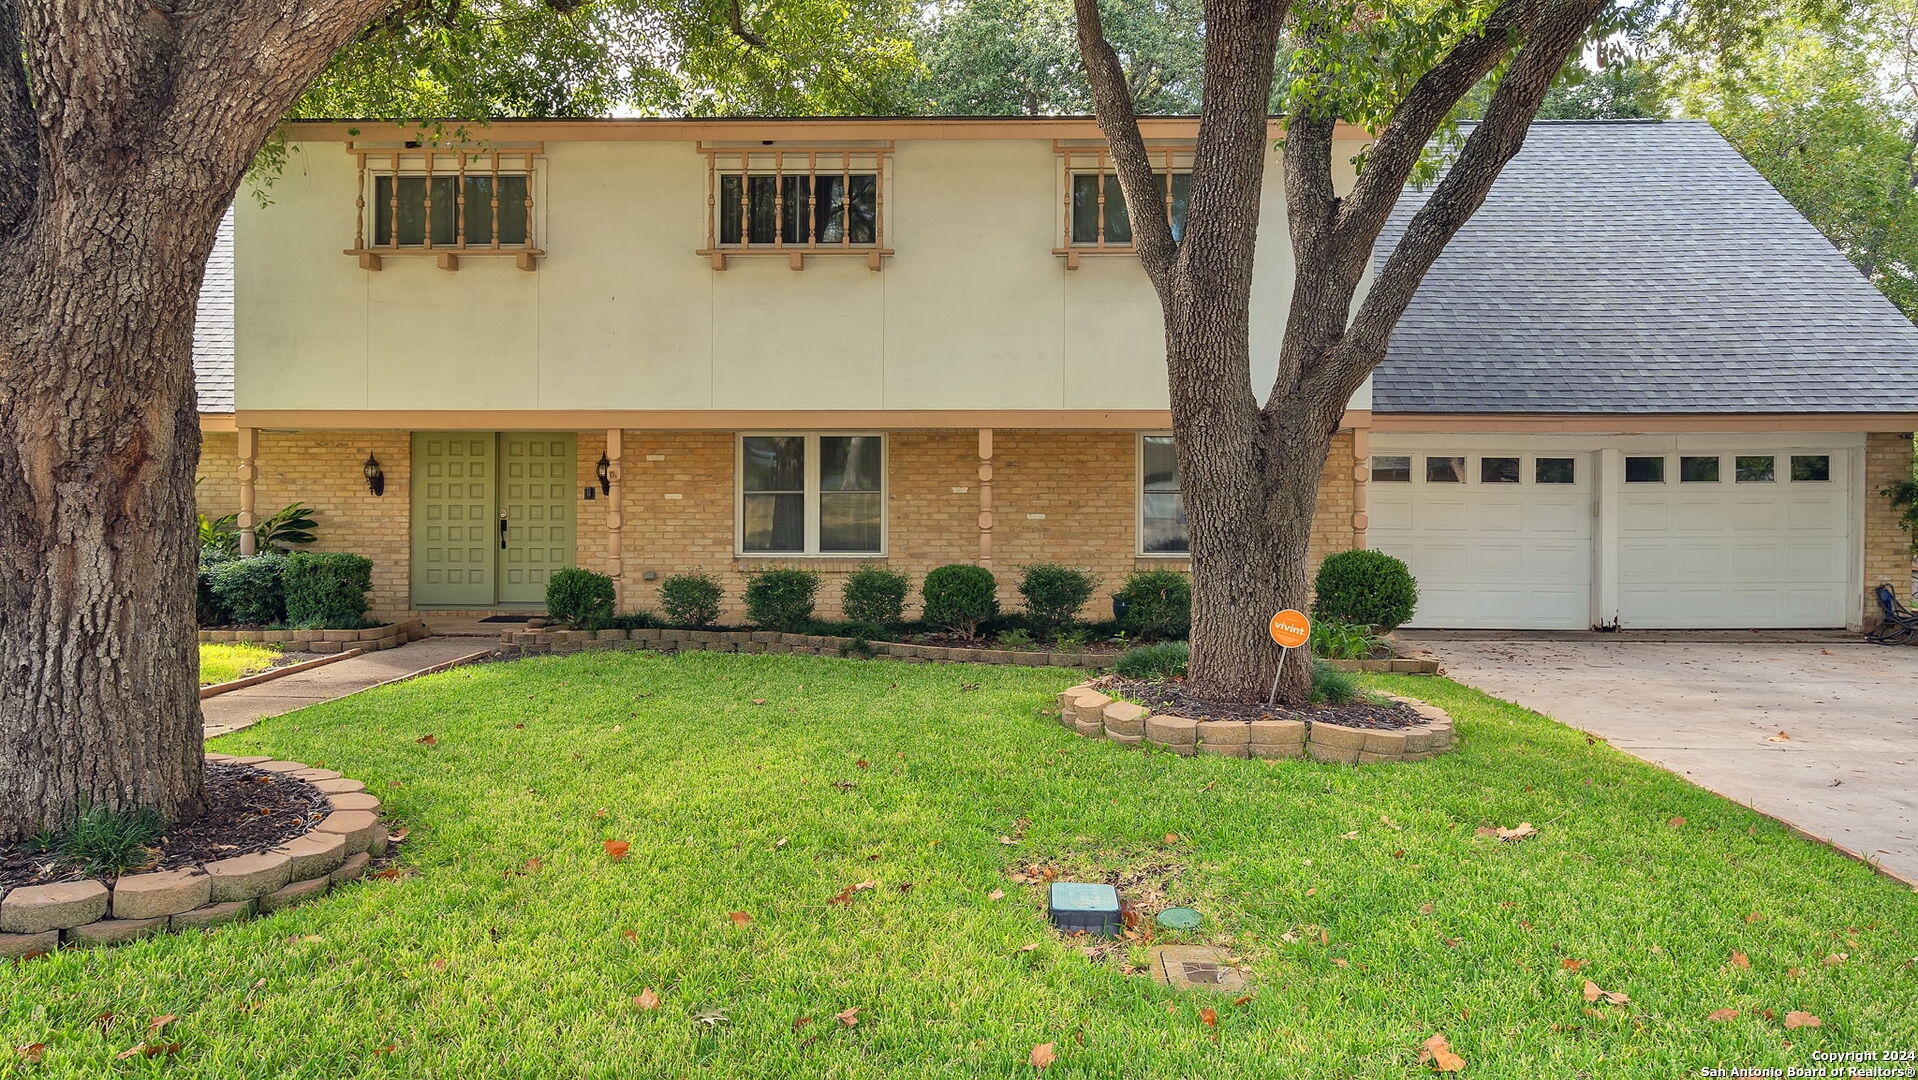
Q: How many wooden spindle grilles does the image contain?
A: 3